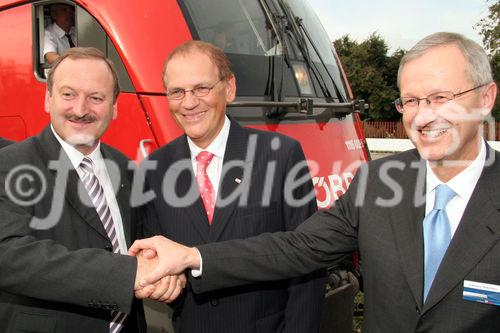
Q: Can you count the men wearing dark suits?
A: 3